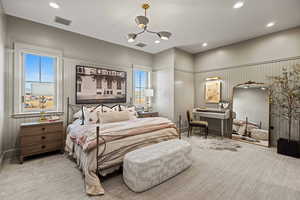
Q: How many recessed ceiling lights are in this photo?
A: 5